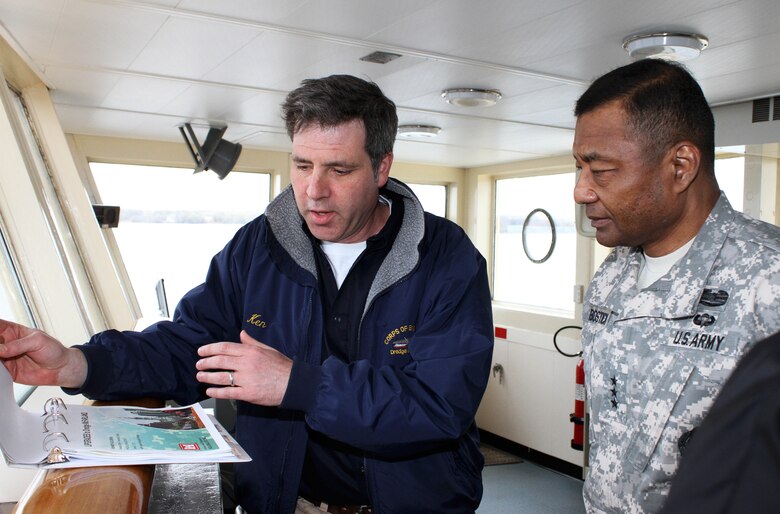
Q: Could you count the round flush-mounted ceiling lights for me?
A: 3